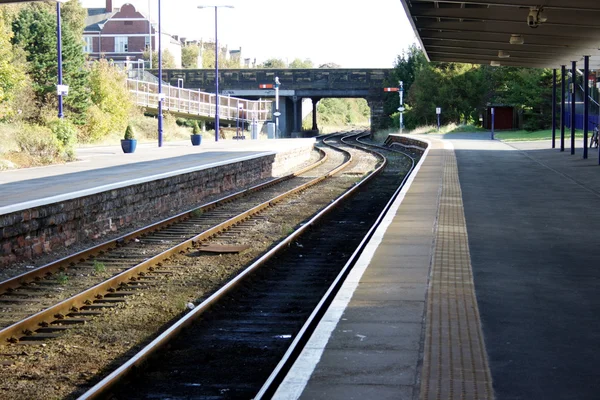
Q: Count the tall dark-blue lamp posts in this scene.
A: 3